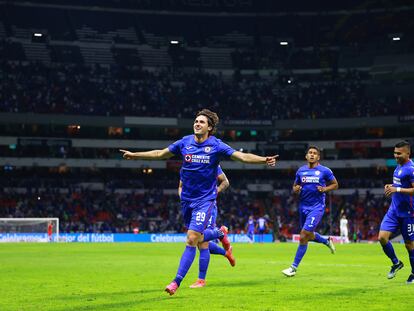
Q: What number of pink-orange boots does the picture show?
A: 4